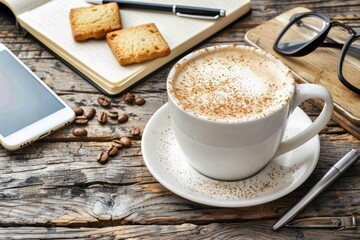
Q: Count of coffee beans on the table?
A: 15